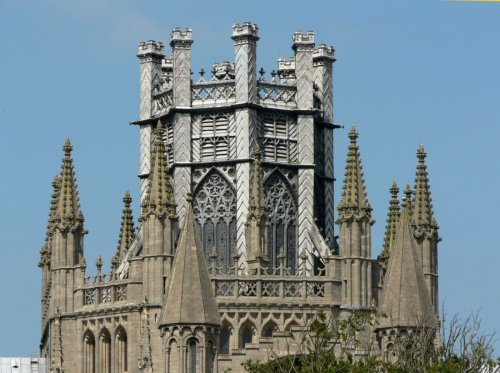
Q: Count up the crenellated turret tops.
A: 8